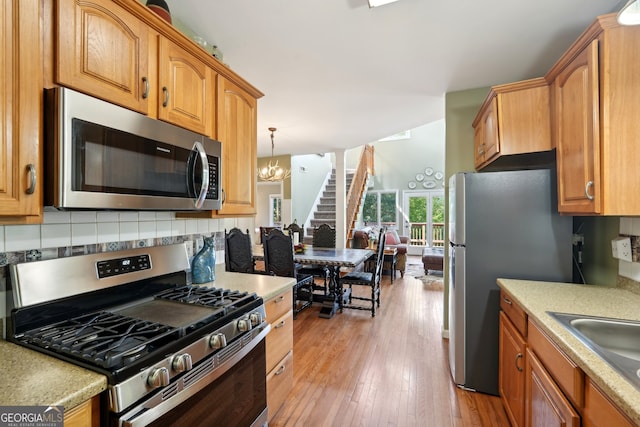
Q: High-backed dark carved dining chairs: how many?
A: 5